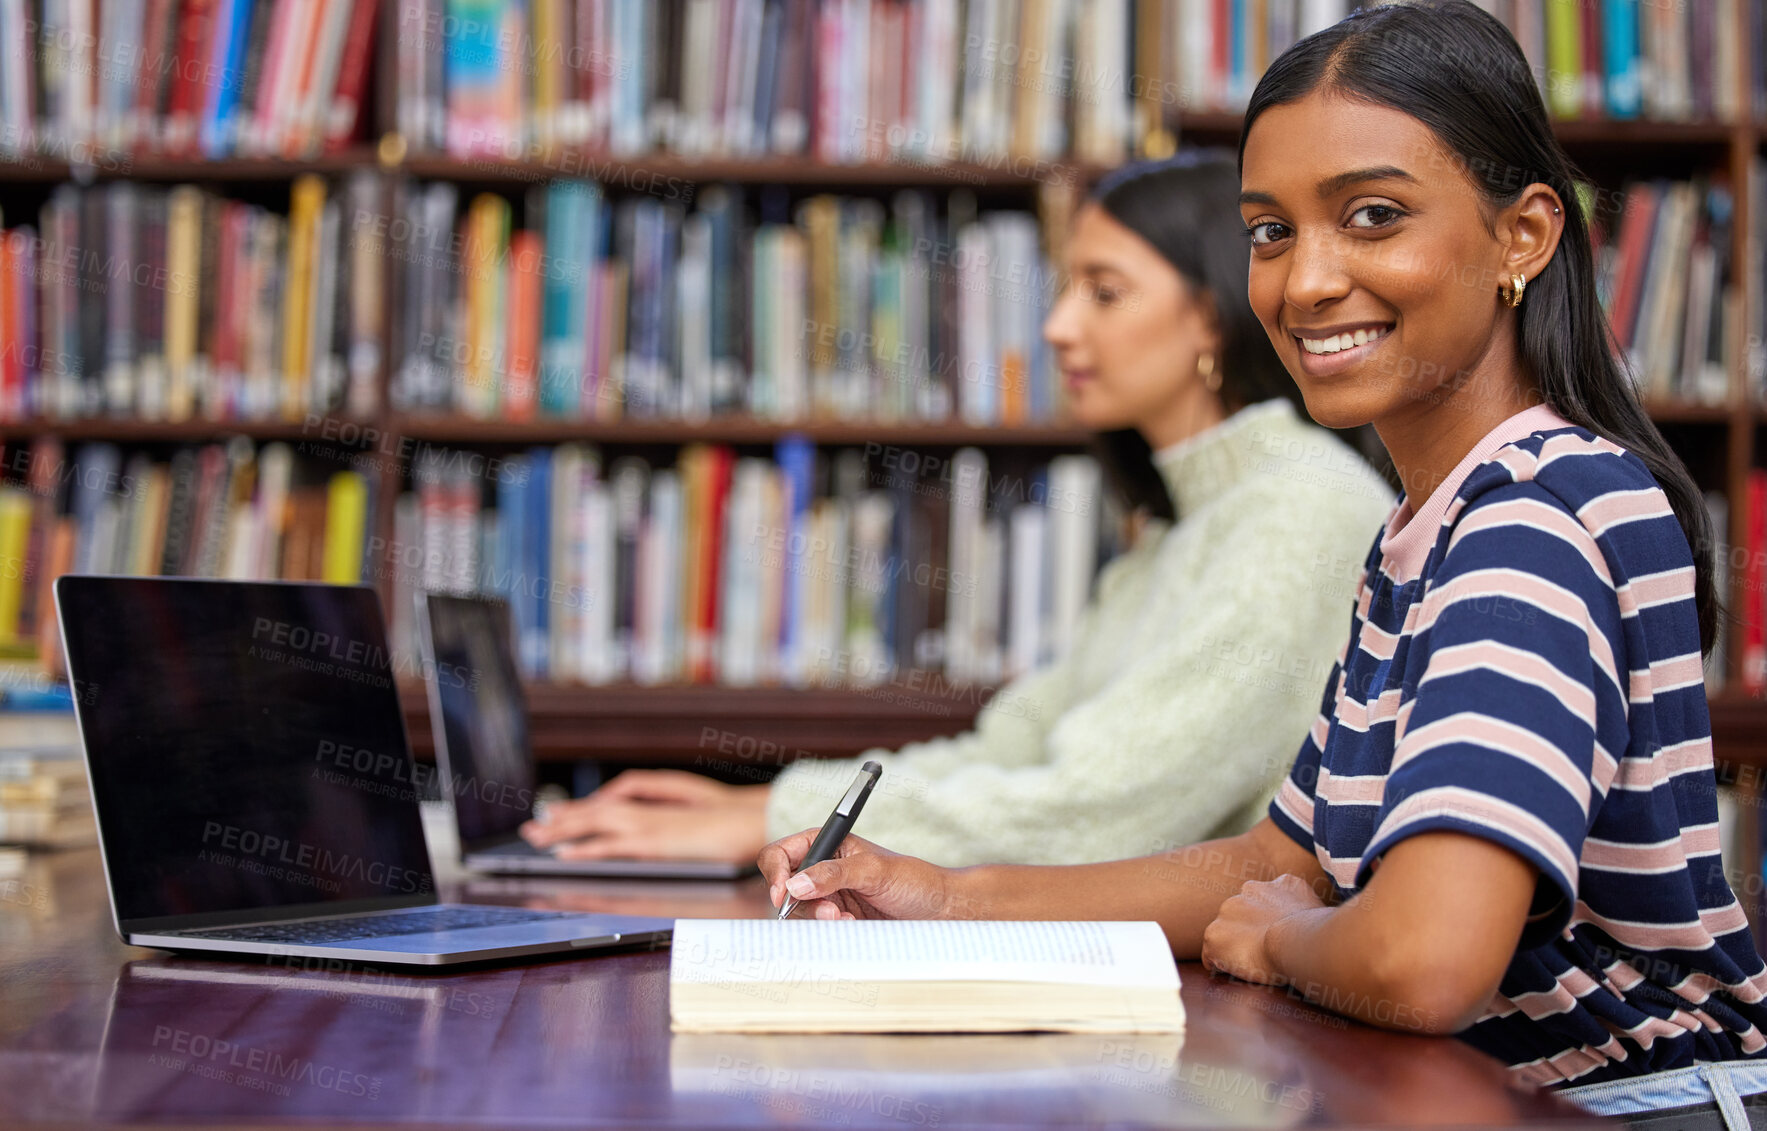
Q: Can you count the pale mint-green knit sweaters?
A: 1